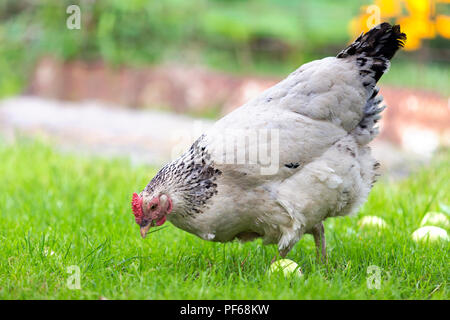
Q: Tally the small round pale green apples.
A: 4